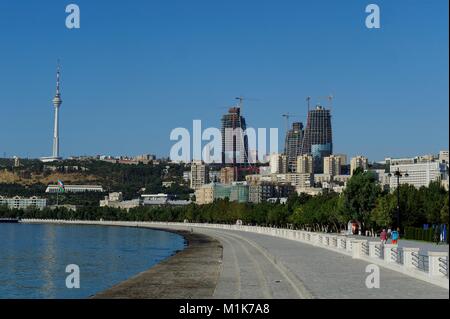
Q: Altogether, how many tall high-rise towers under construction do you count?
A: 3